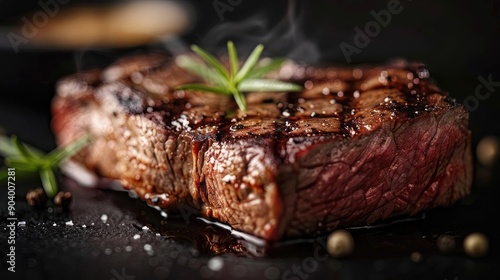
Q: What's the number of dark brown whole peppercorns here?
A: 2